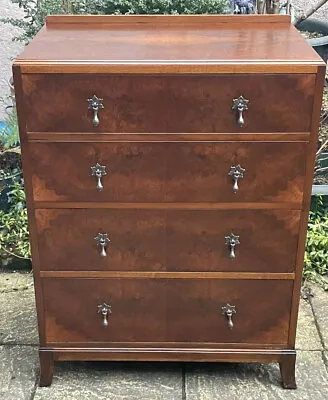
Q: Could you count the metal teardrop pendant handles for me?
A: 8